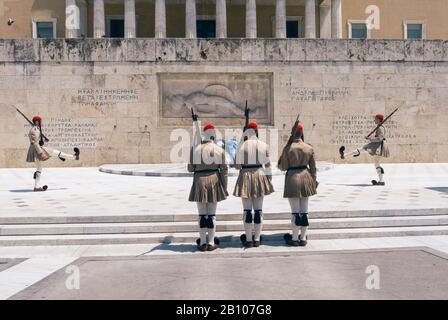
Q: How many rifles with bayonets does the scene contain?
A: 5